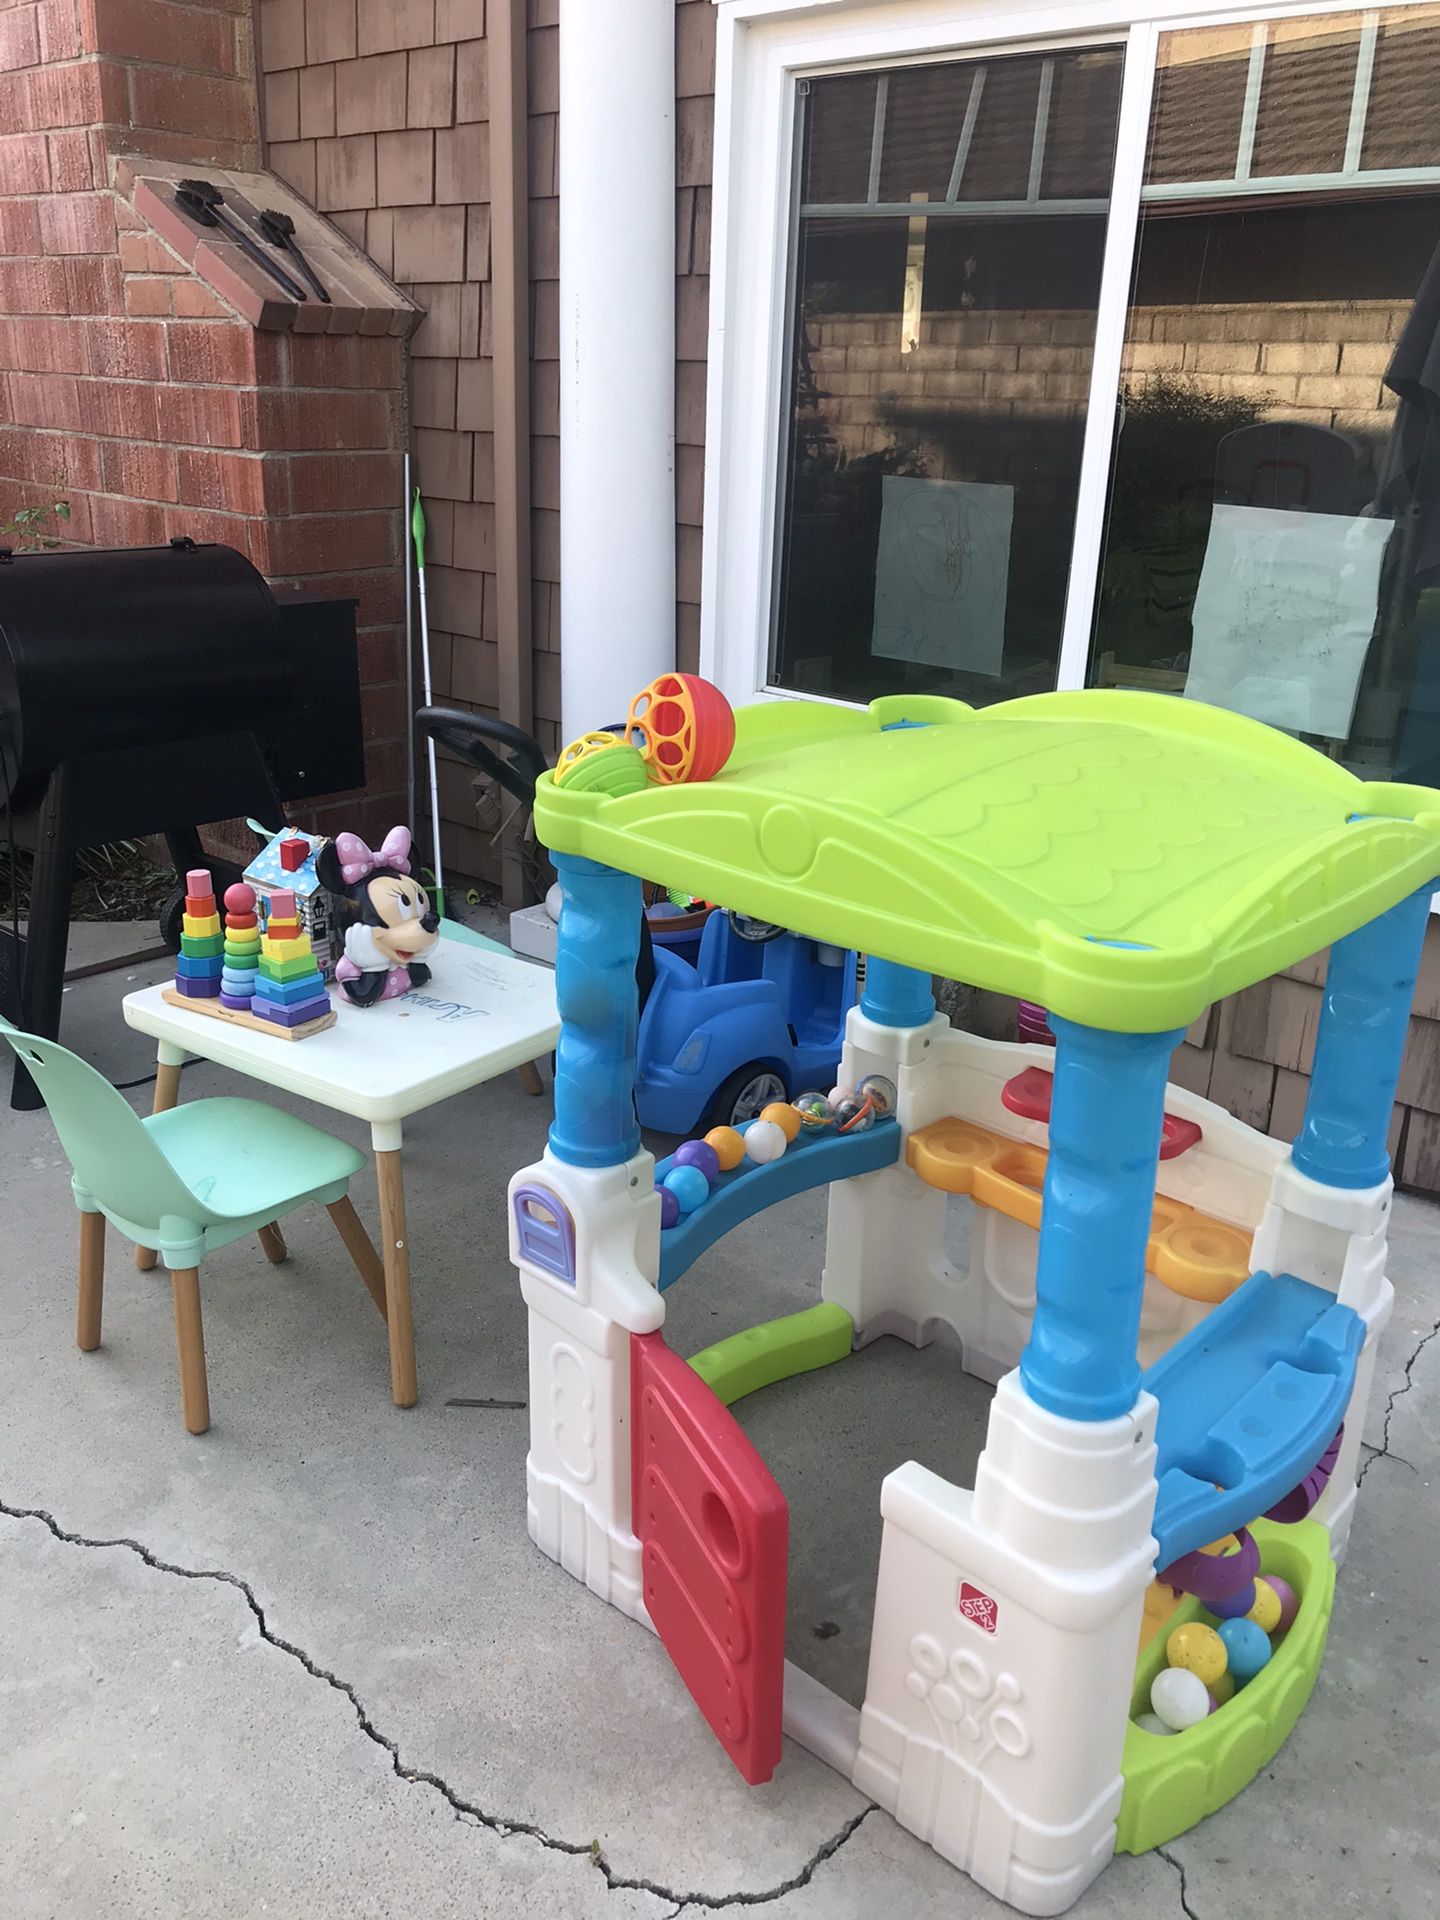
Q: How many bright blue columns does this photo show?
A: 4